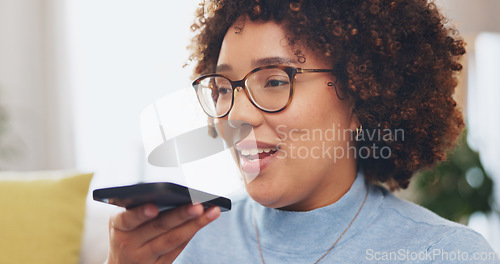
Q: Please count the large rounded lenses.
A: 2